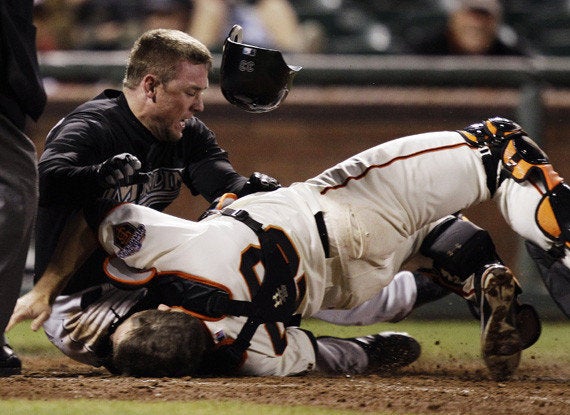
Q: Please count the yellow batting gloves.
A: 0